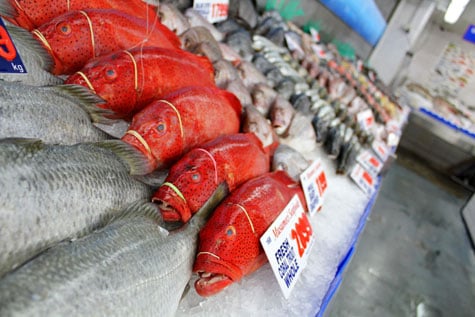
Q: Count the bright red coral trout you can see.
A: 6